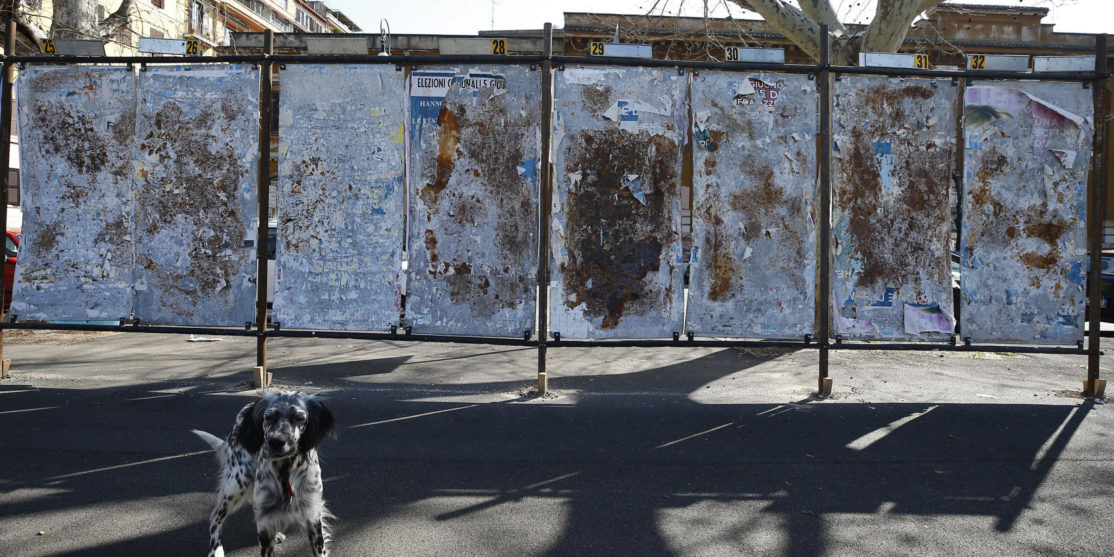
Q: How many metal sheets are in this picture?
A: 8